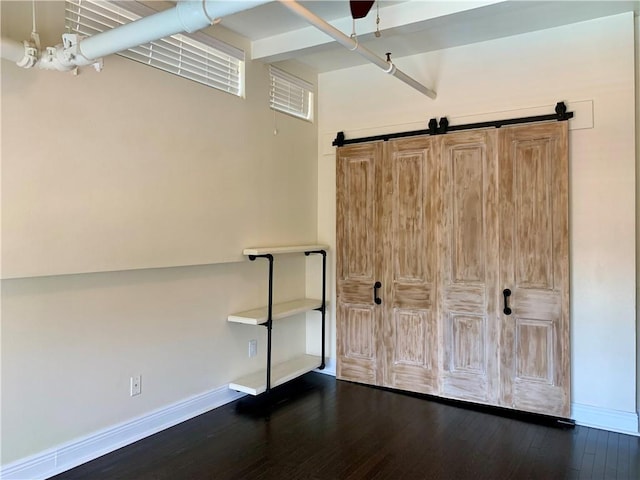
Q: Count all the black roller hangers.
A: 4